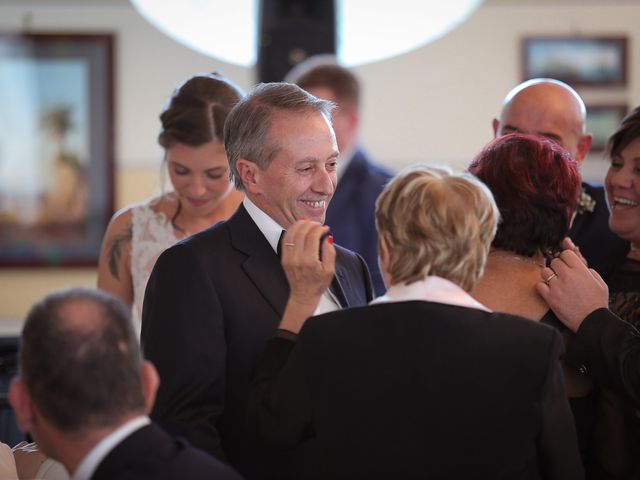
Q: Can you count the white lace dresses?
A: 1